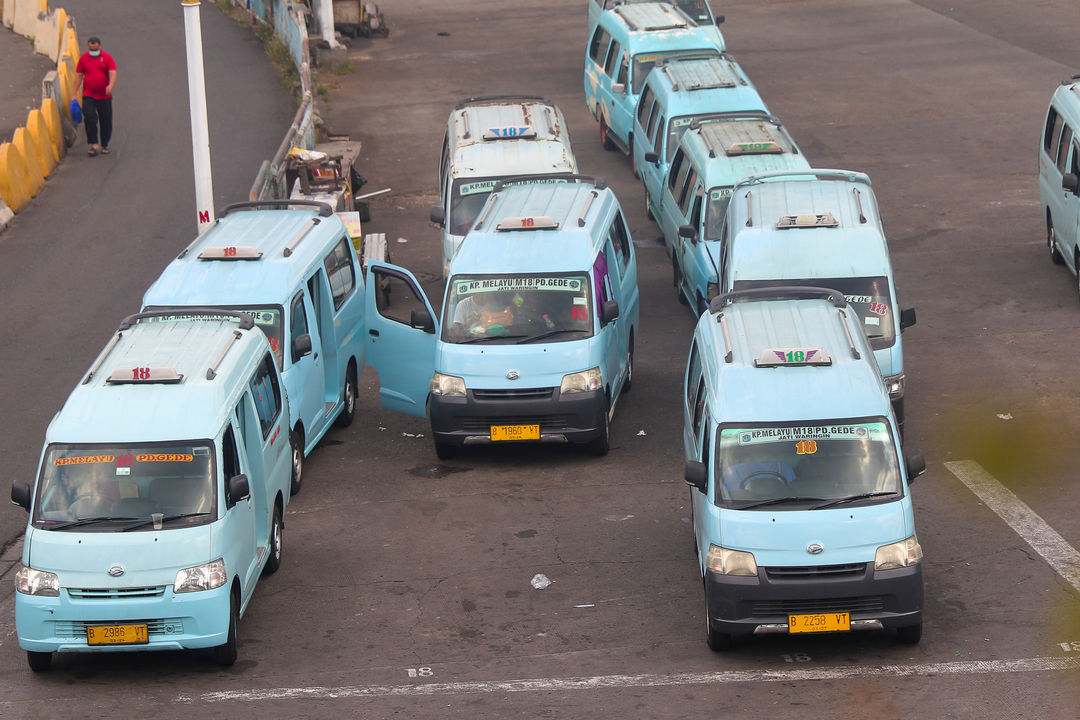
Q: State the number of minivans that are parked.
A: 11